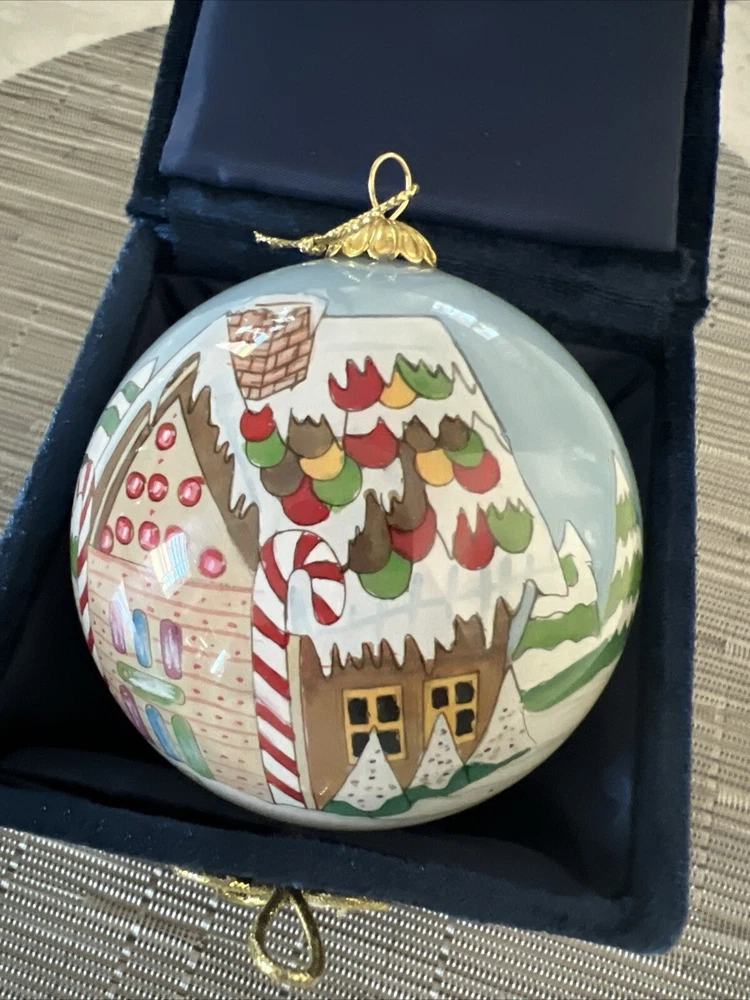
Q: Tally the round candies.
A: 9